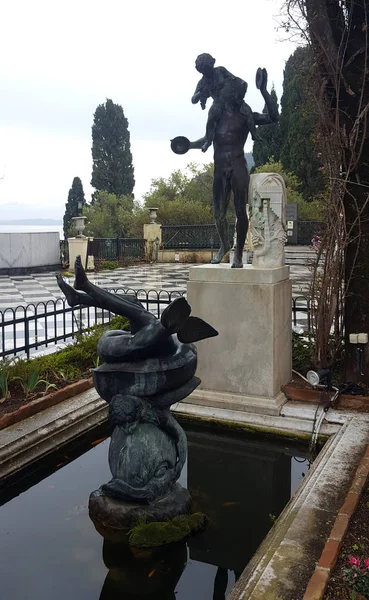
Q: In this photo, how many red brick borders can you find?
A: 3